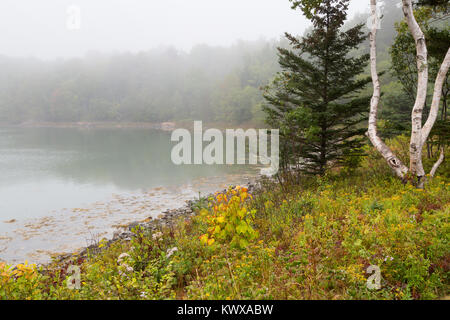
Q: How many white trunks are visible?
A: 3